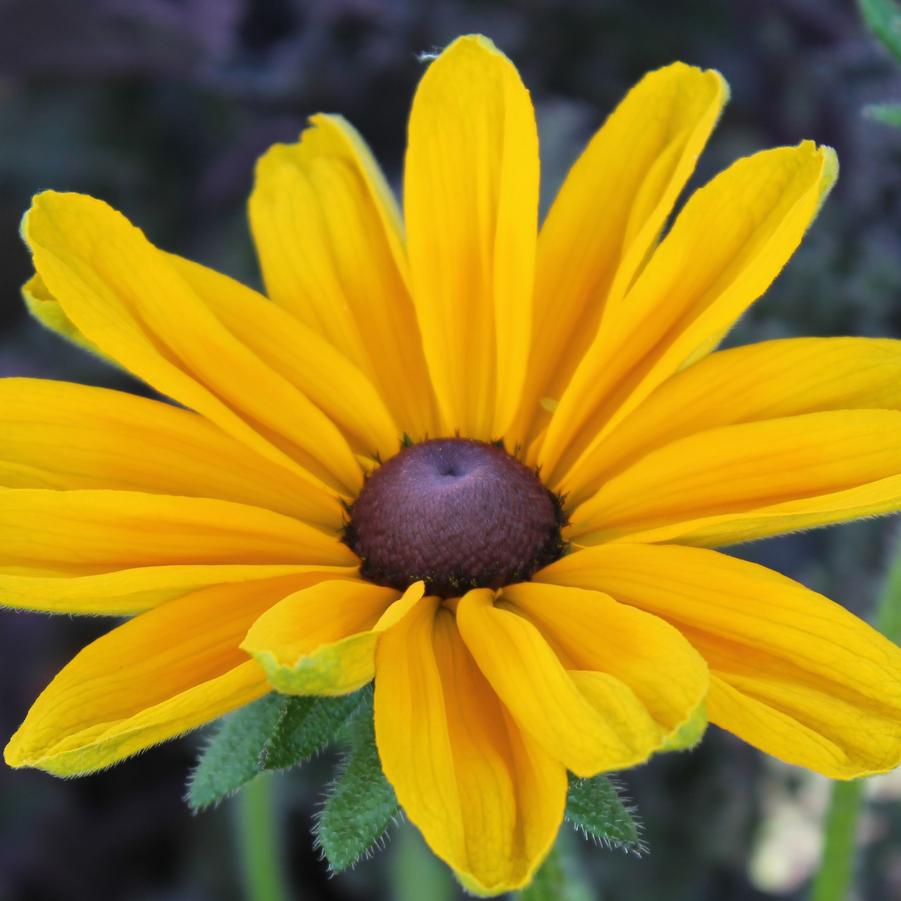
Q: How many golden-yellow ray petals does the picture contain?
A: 15